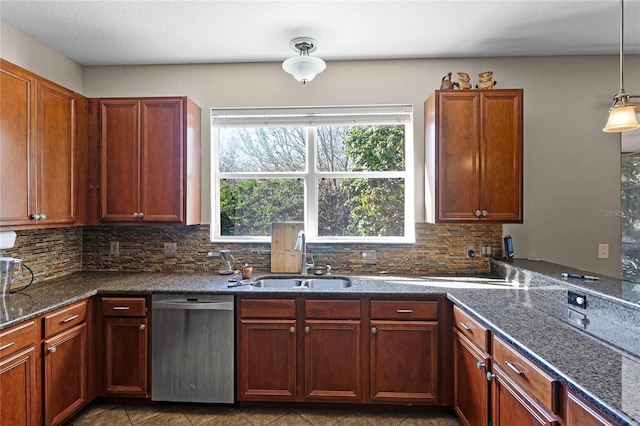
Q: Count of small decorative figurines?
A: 3